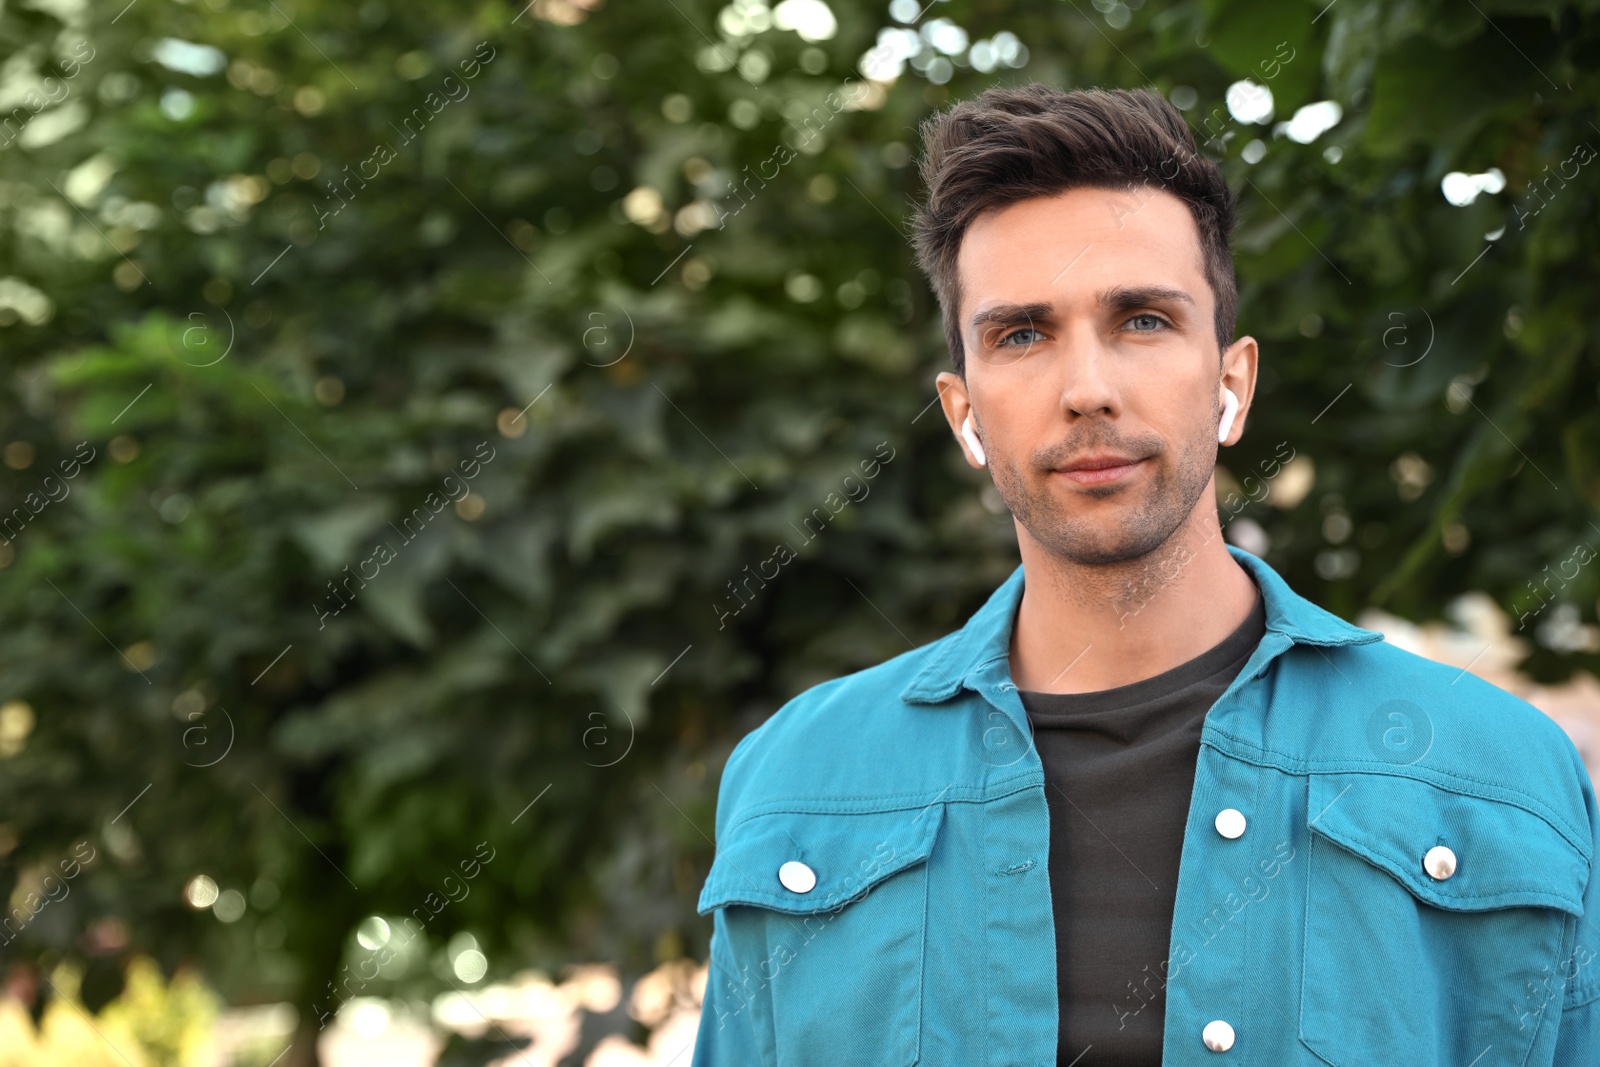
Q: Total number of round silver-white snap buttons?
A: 4